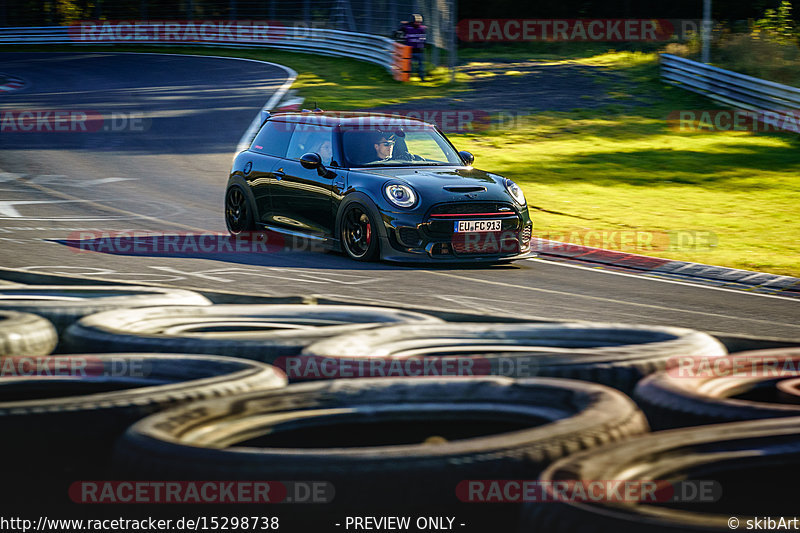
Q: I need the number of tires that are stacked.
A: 8